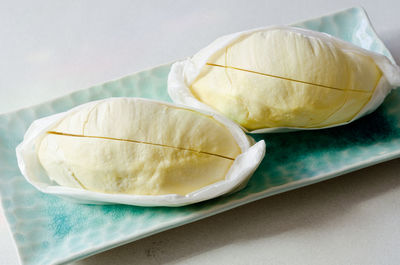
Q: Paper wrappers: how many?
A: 2